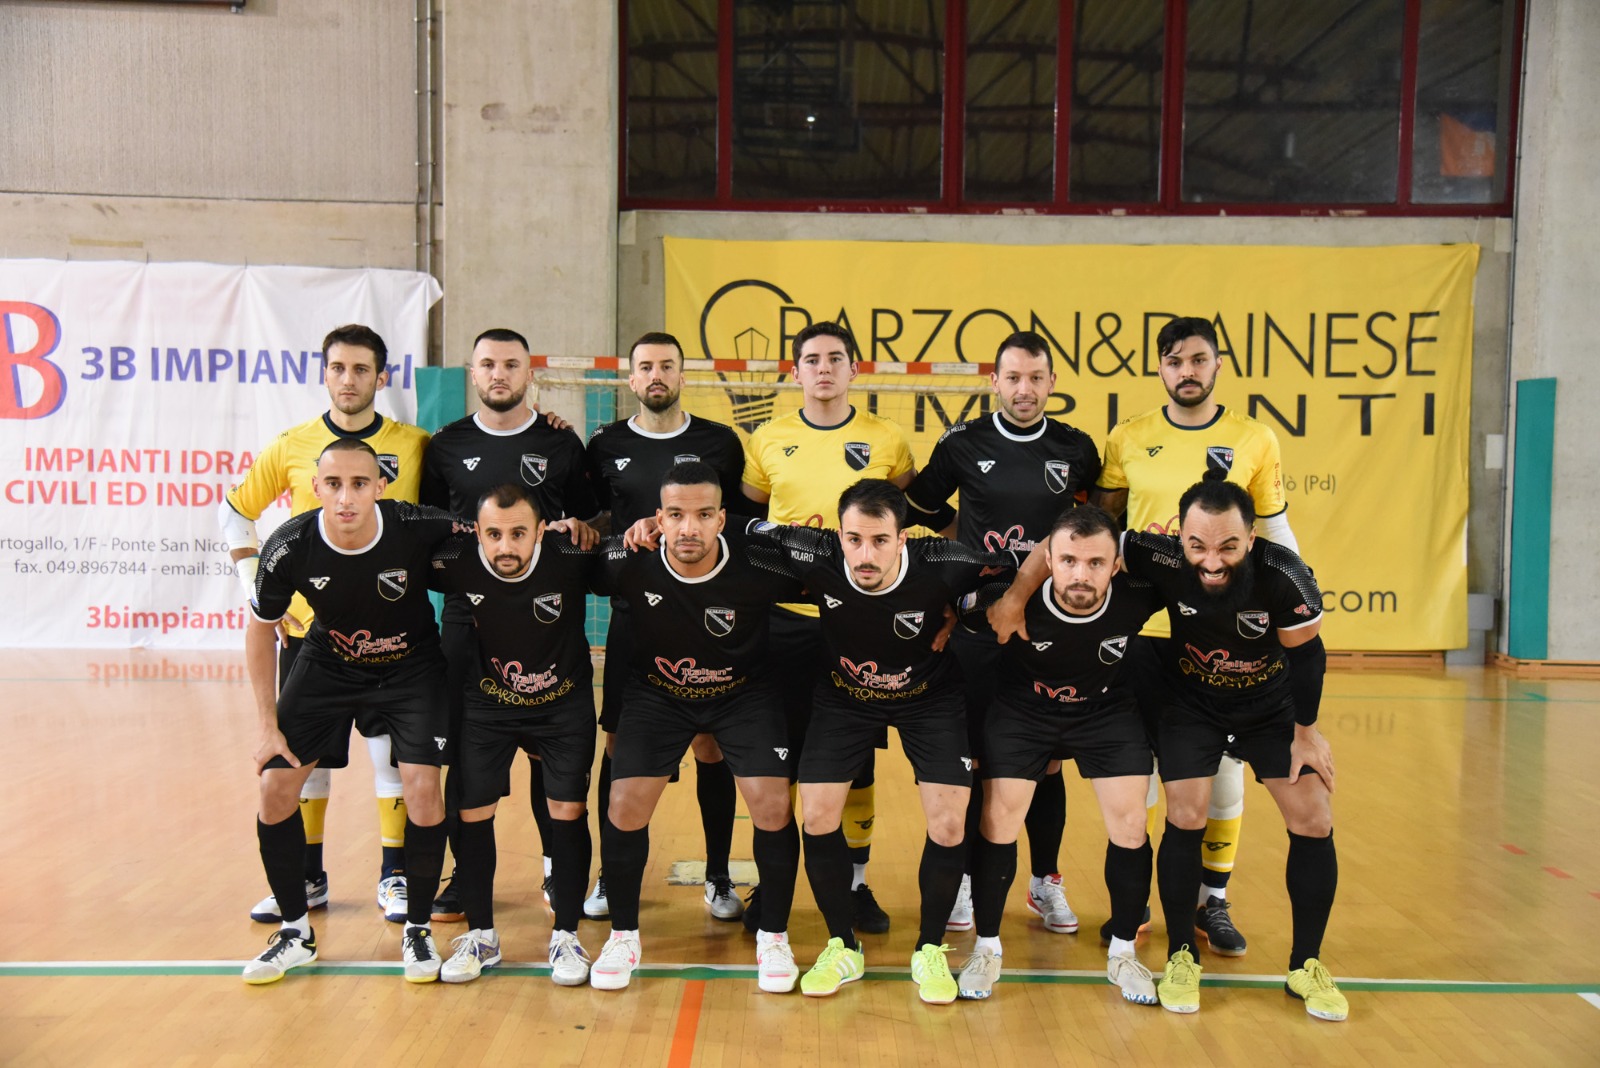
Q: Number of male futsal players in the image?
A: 12